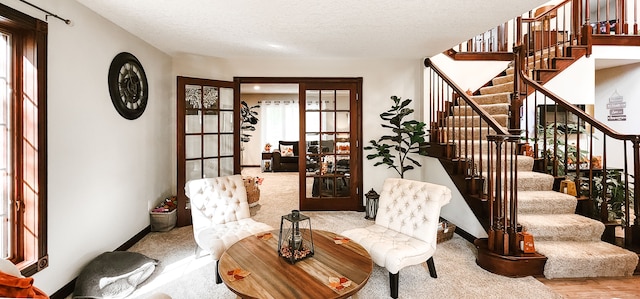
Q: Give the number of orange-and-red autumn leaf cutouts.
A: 4